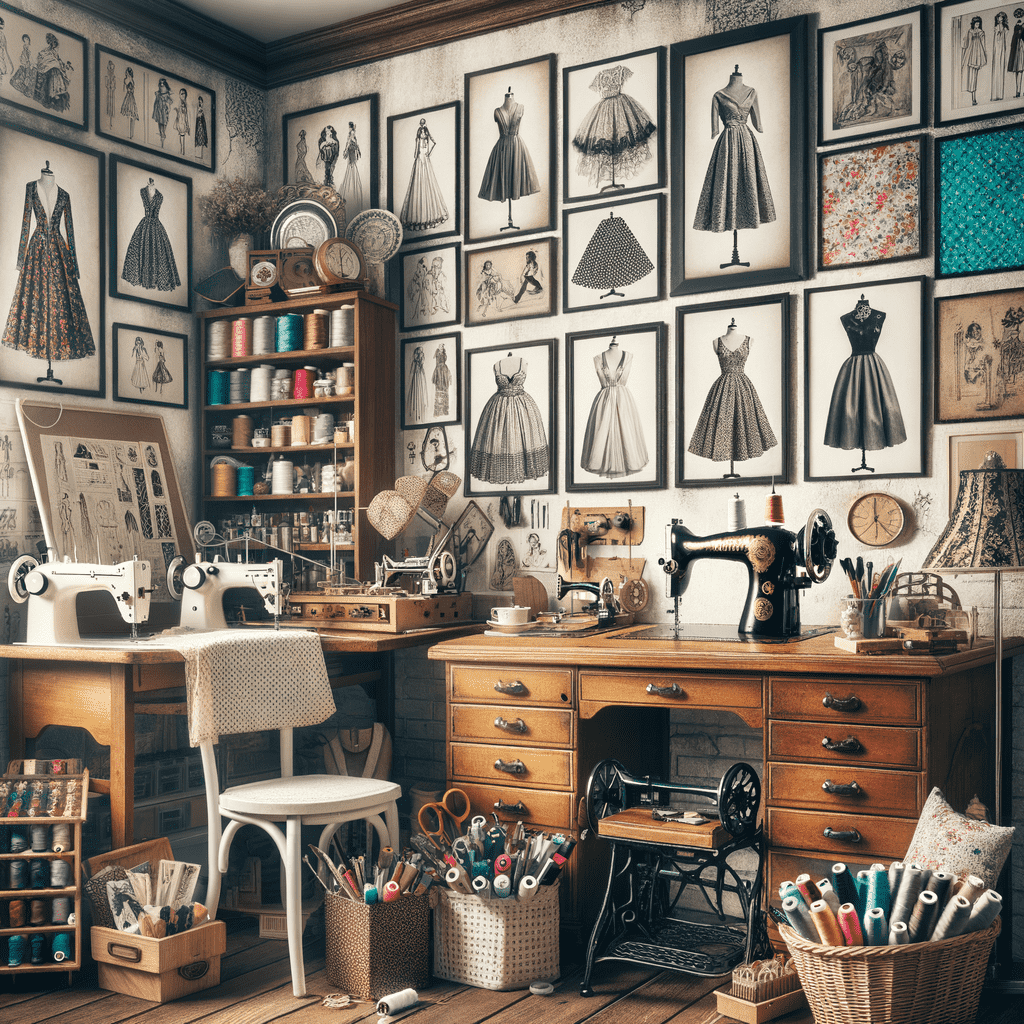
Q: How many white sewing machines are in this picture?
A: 2